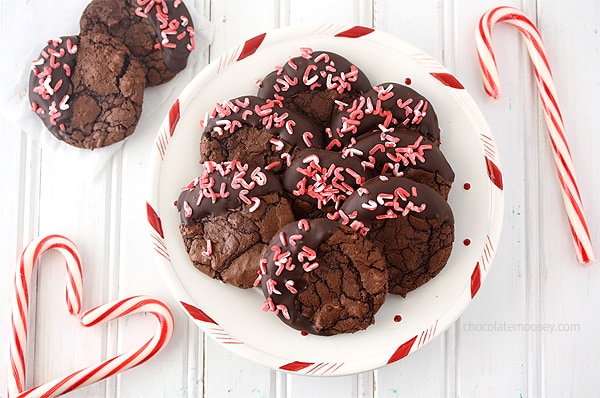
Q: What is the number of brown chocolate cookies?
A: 10